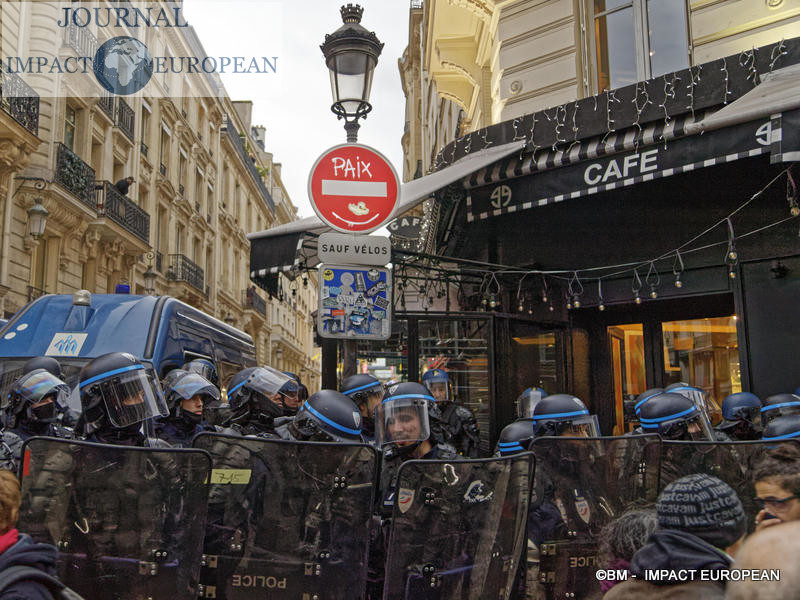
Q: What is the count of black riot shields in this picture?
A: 5